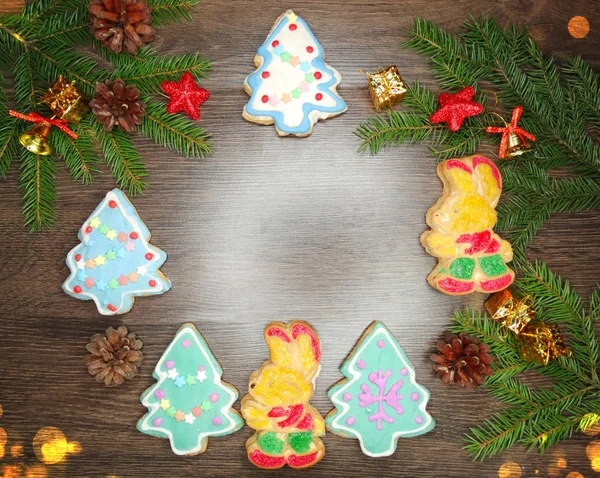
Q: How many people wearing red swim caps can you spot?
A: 0